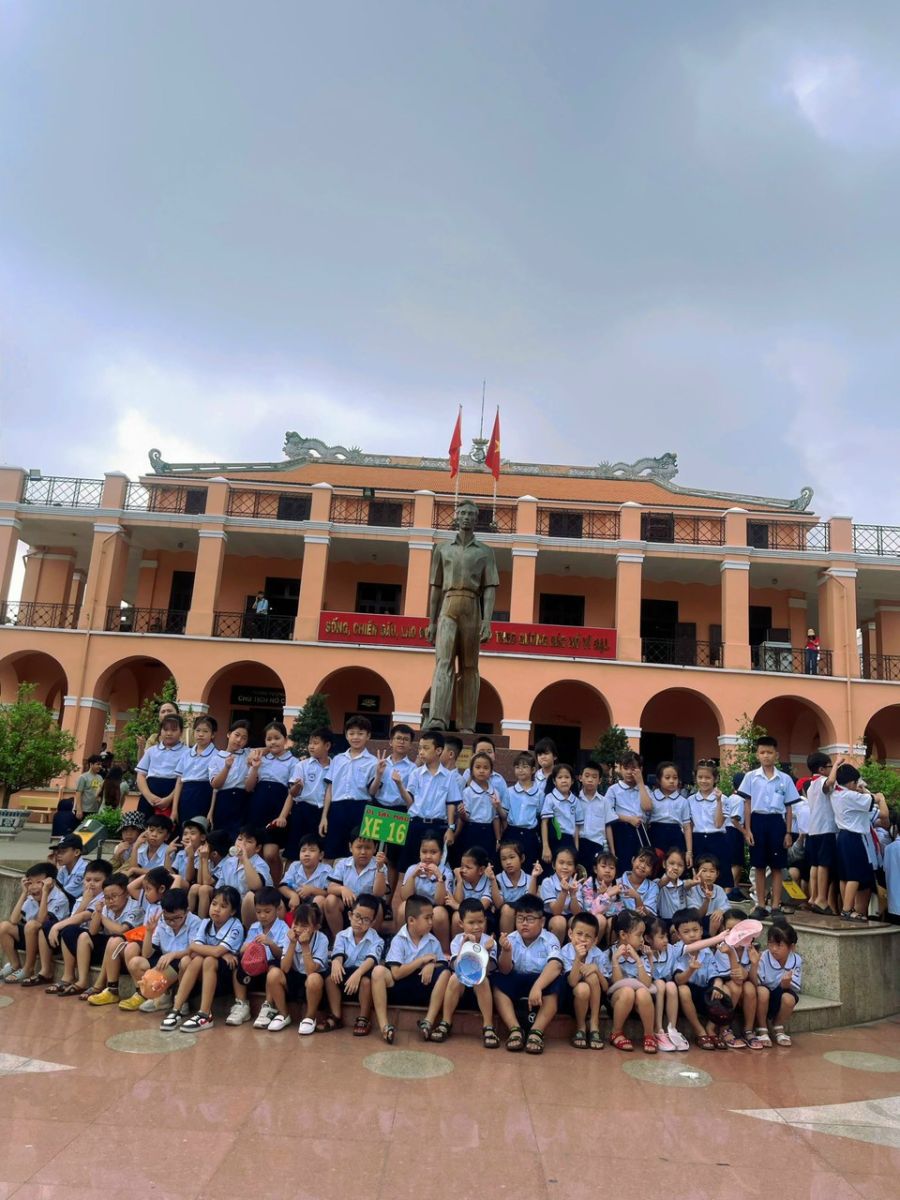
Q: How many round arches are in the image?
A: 9